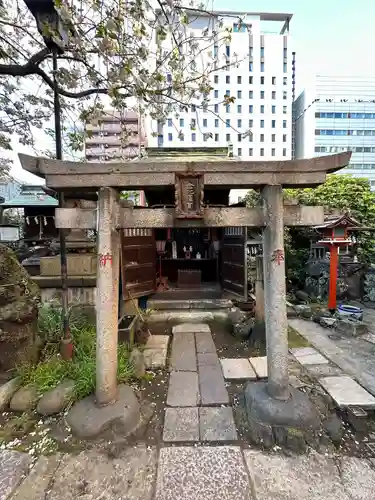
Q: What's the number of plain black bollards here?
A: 0